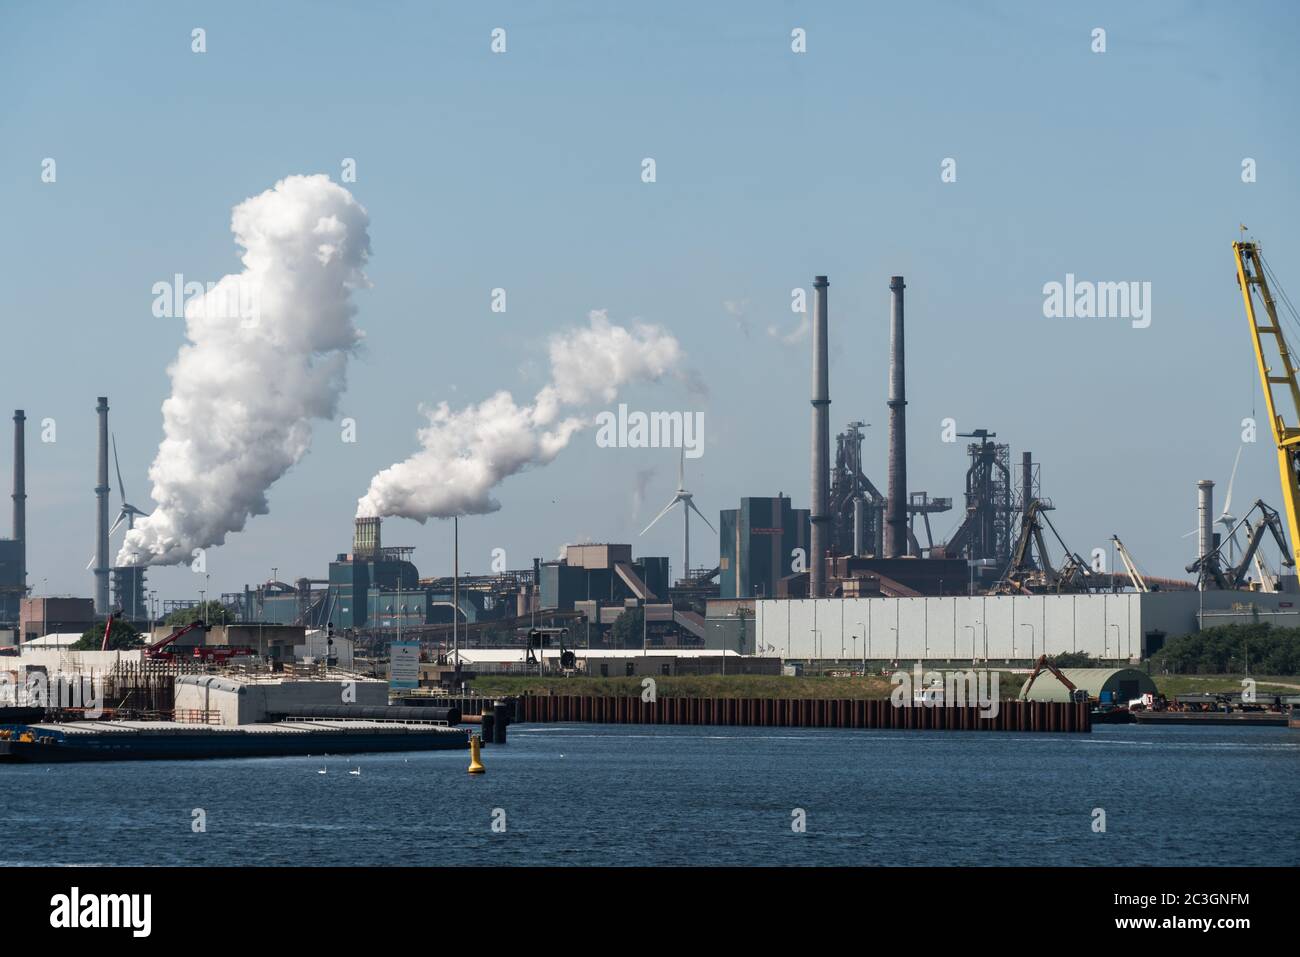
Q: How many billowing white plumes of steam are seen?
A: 2